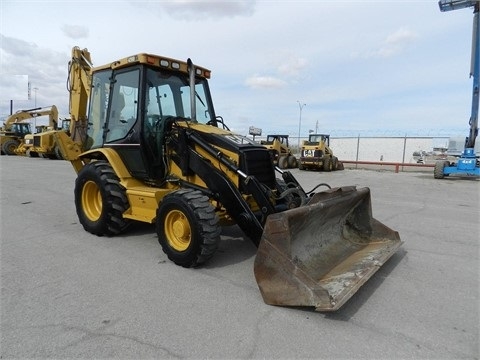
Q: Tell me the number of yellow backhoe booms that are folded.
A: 1